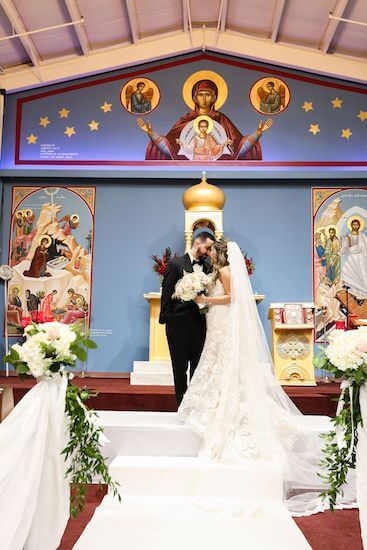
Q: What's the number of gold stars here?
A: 11